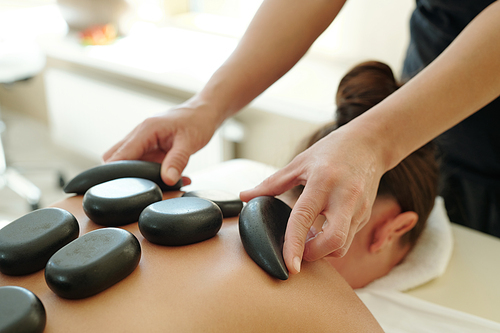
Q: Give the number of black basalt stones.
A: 8